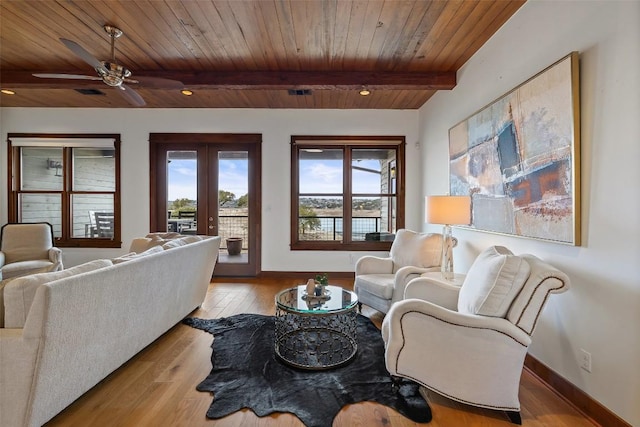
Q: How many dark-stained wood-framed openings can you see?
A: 3